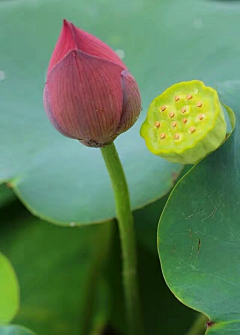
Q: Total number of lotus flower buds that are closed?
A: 1